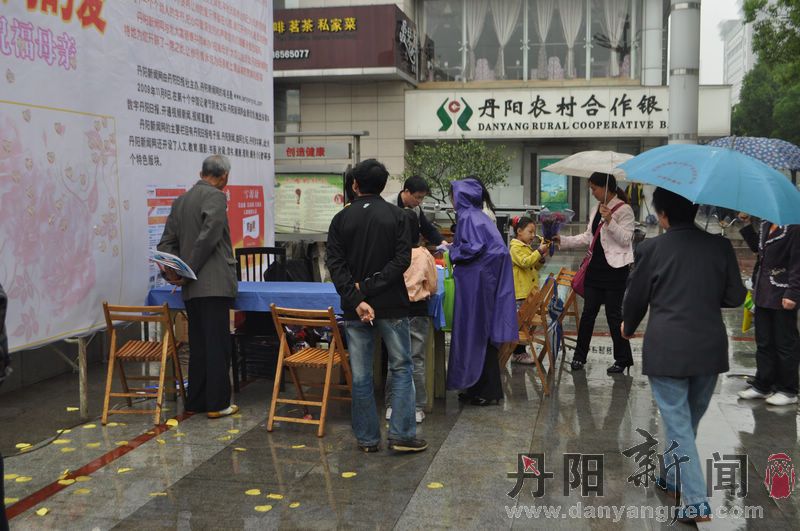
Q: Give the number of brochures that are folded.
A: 1